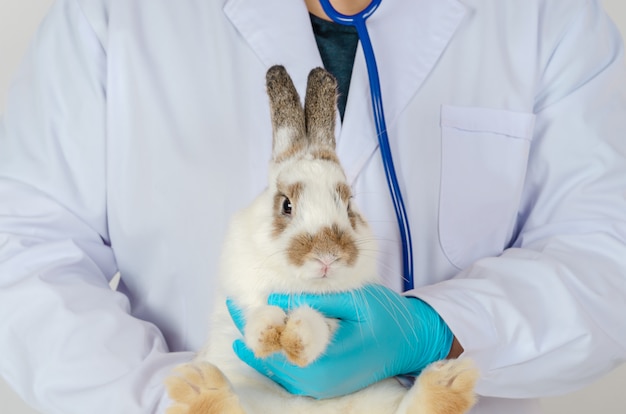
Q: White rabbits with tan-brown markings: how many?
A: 1